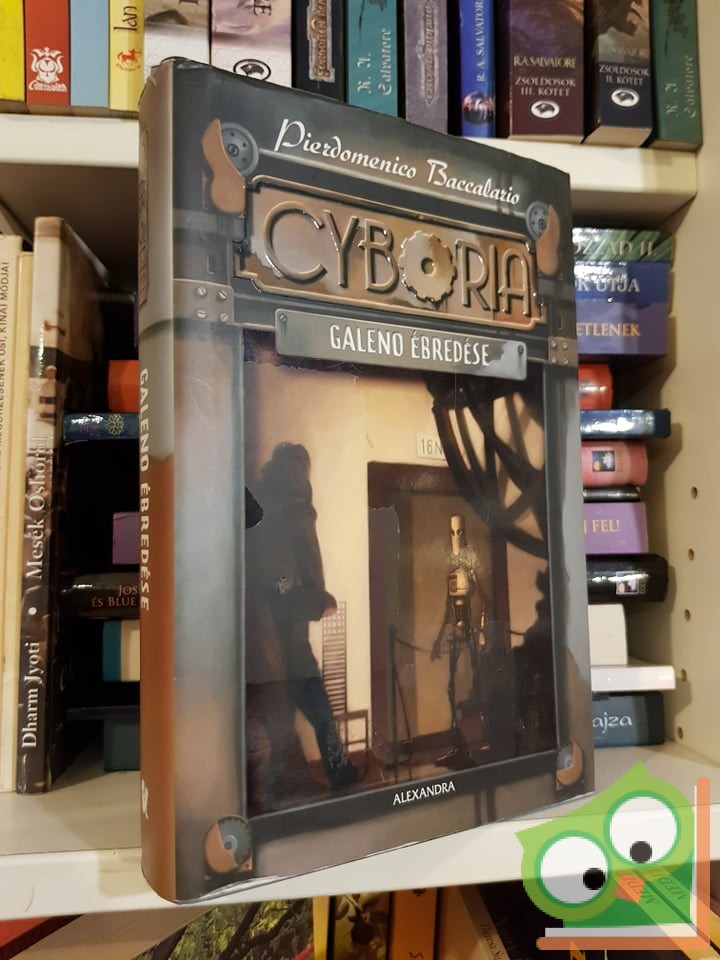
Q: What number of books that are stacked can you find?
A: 12